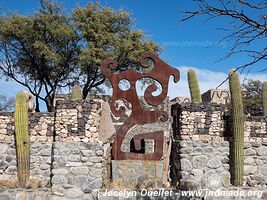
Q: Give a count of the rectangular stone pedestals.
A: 1